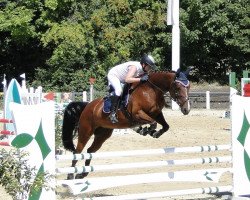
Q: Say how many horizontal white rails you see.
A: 4